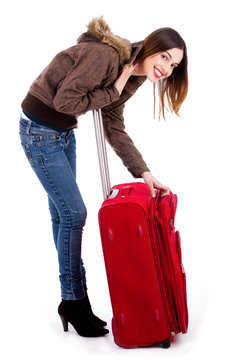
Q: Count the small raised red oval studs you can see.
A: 4